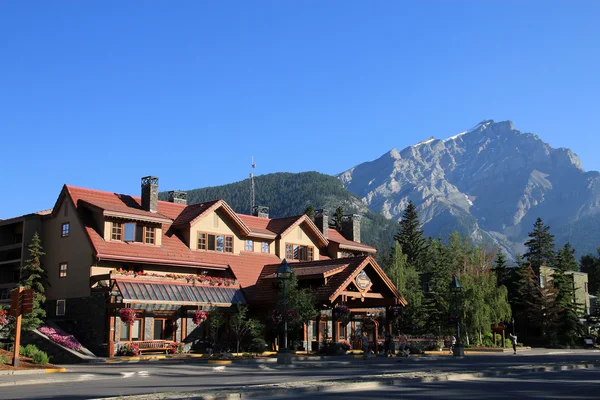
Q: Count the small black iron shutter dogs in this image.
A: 0